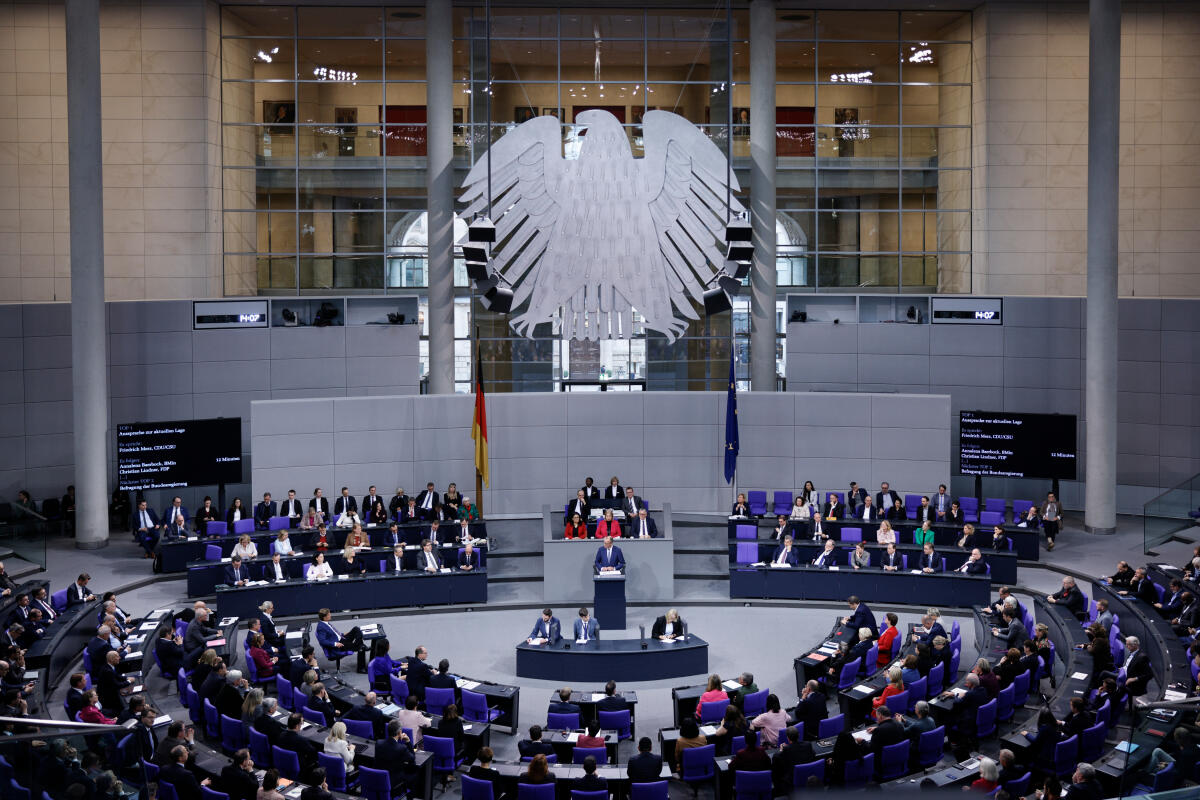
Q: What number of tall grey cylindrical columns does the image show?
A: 4